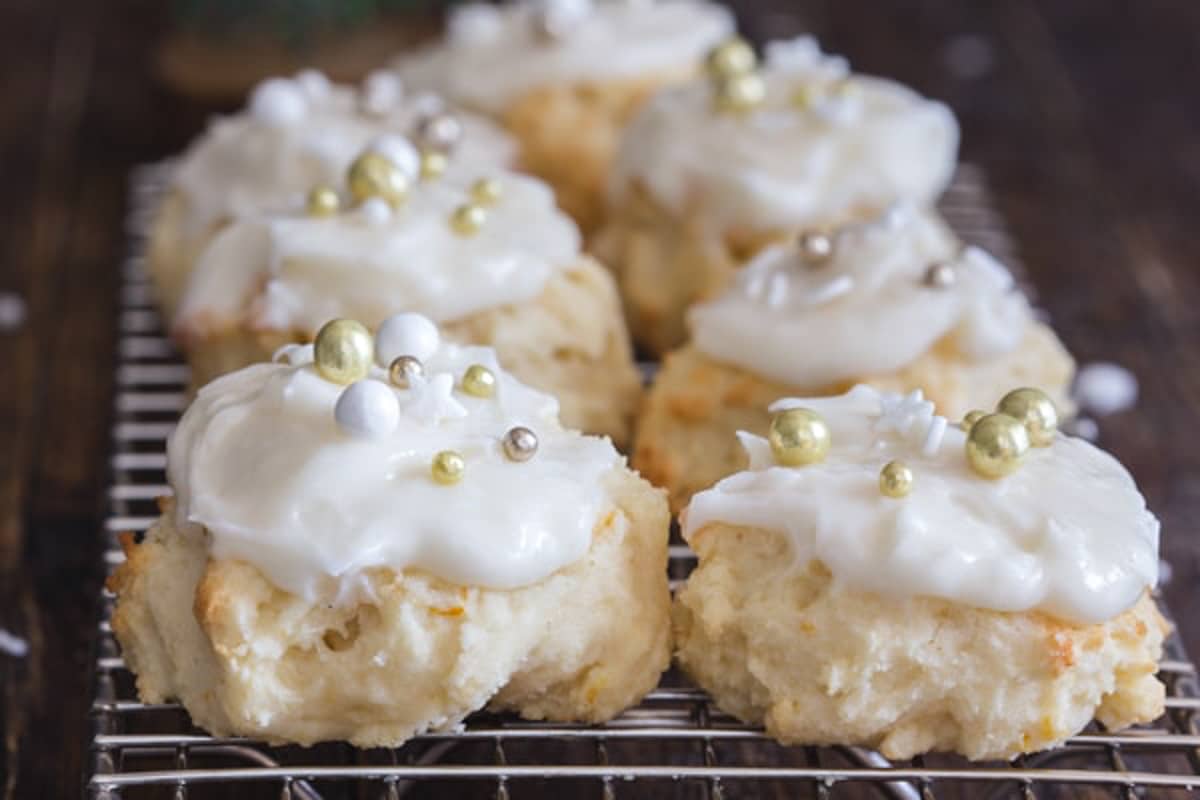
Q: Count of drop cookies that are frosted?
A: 7